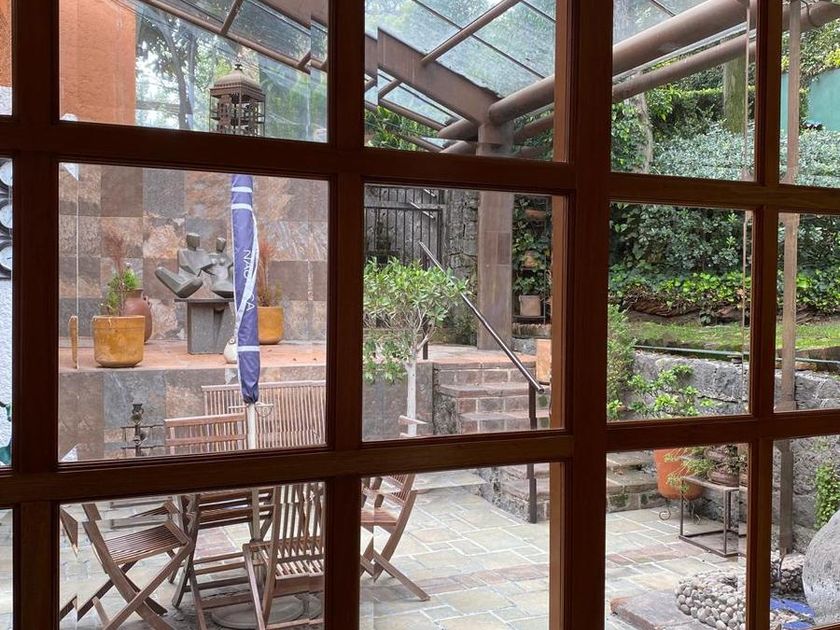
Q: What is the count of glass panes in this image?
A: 15